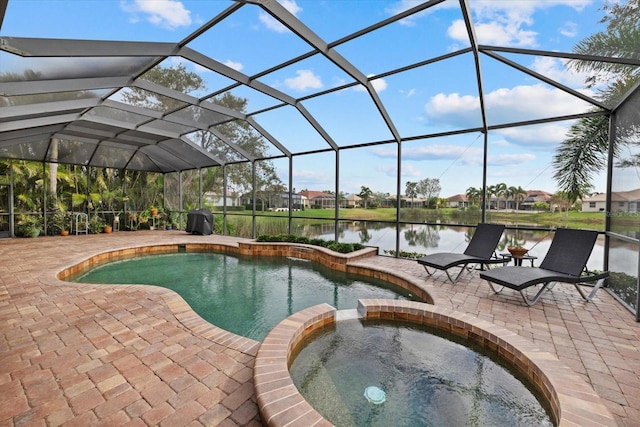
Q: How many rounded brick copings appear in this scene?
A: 2